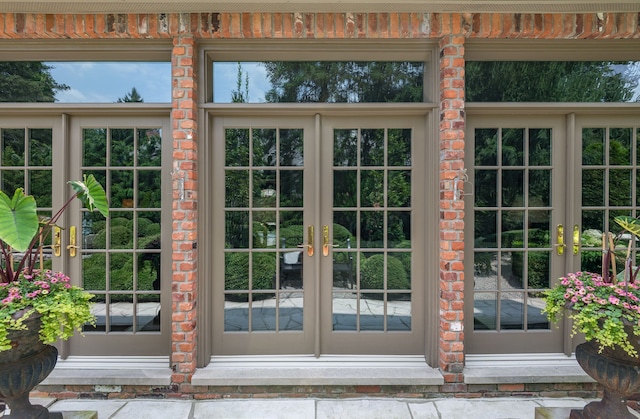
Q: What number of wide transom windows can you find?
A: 3